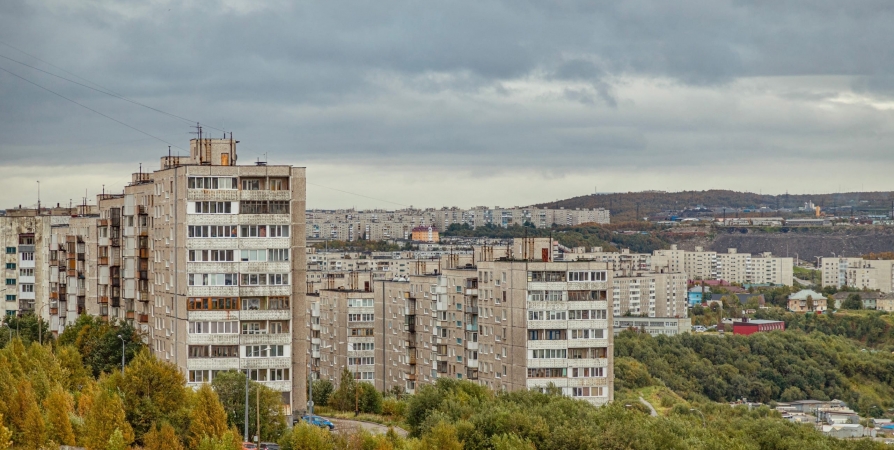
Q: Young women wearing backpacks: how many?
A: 0